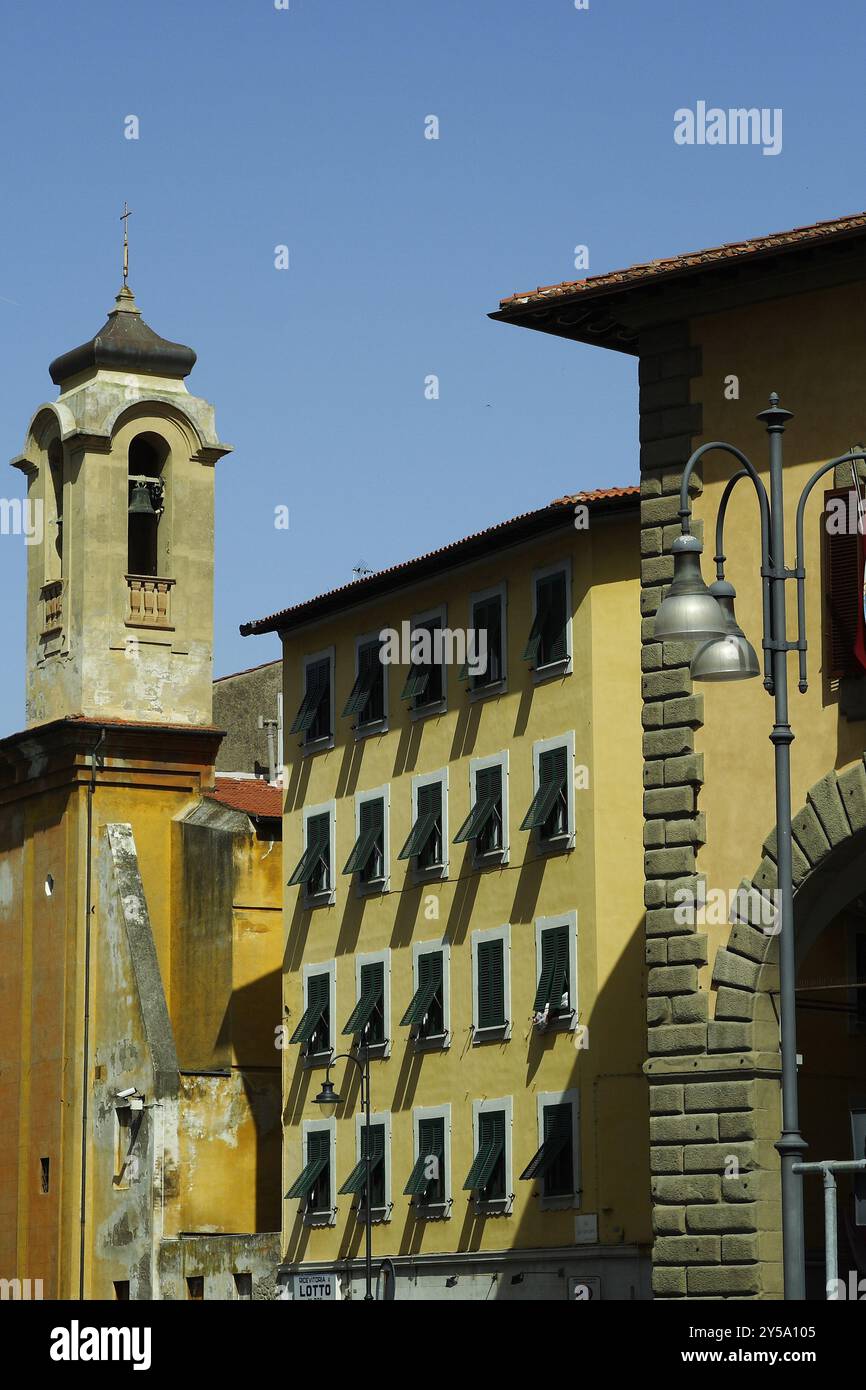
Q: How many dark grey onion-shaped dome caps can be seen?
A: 1